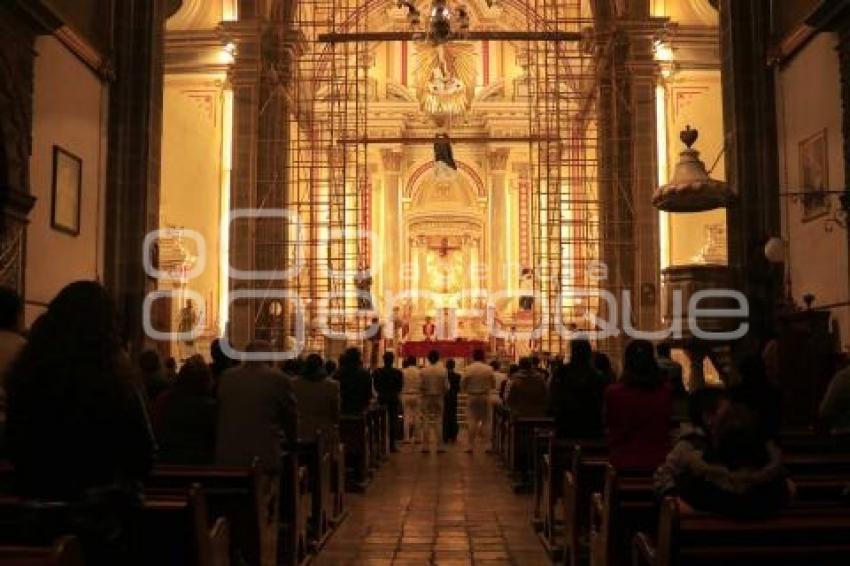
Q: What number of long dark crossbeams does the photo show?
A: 2